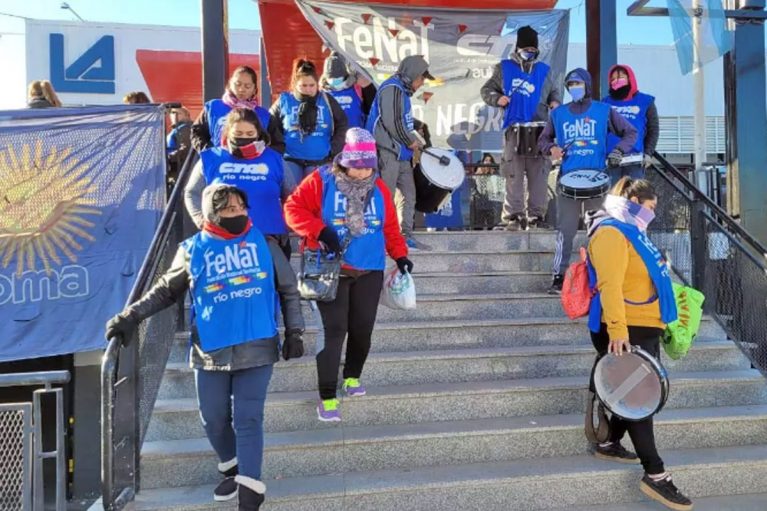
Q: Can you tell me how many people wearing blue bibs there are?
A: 11